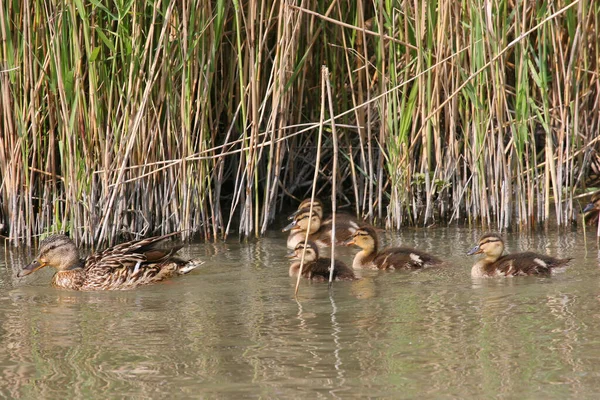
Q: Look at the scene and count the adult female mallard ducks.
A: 1